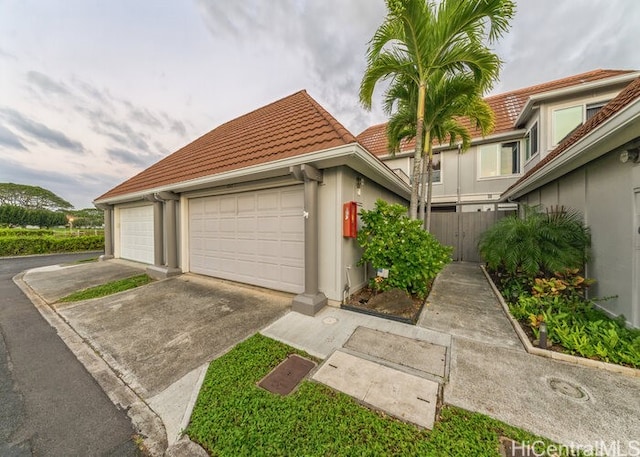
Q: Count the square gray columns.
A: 4